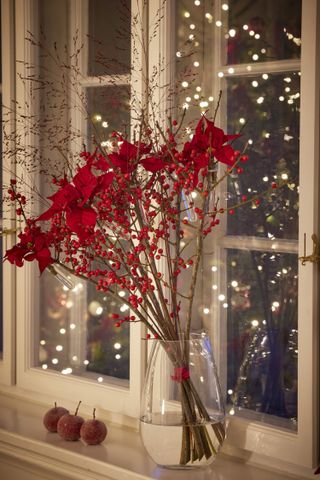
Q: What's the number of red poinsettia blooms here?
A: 4